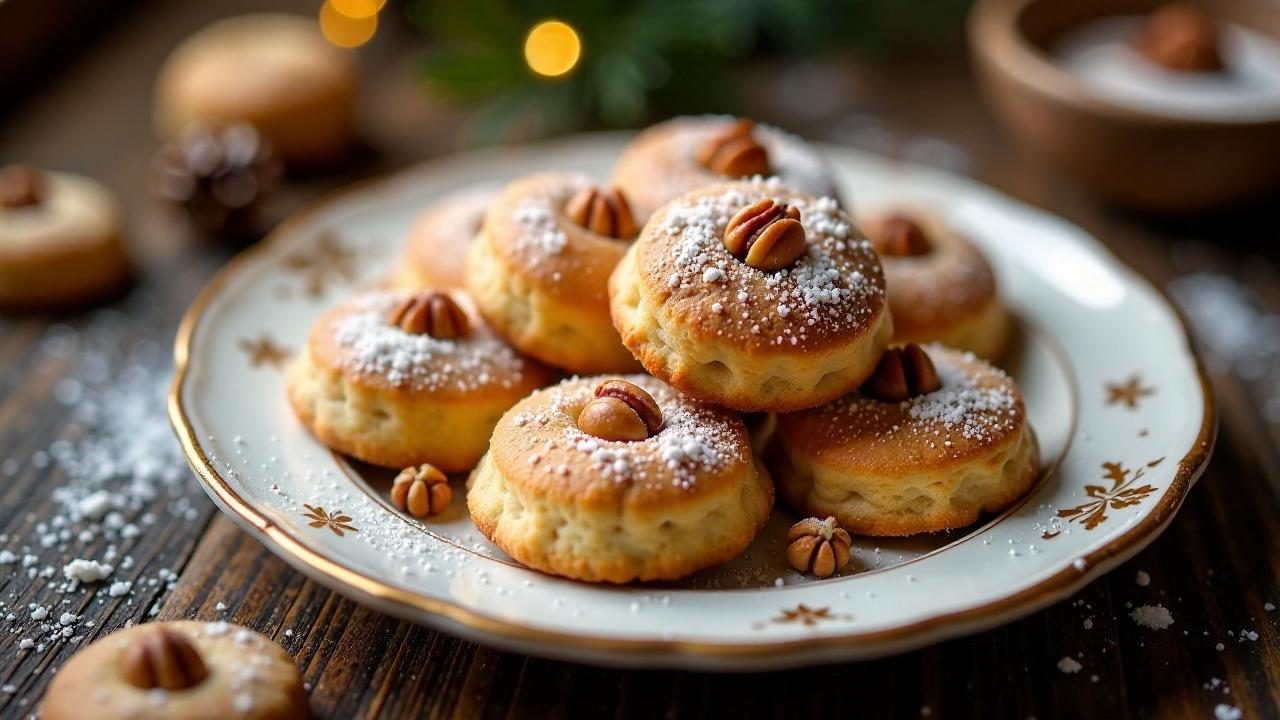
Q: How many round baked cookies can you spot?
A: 11